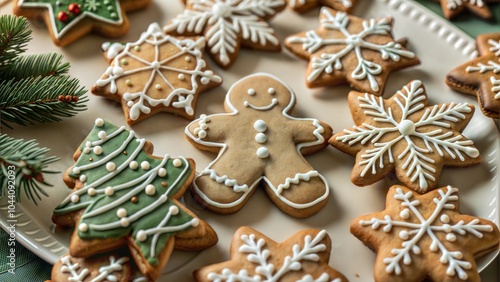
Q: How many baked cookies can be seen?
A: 13